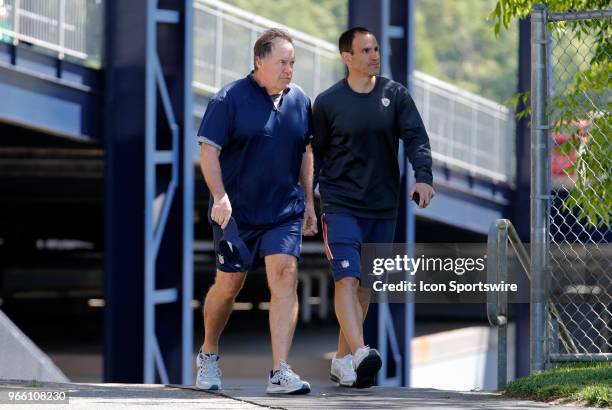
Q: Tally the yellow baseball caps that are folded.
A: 0